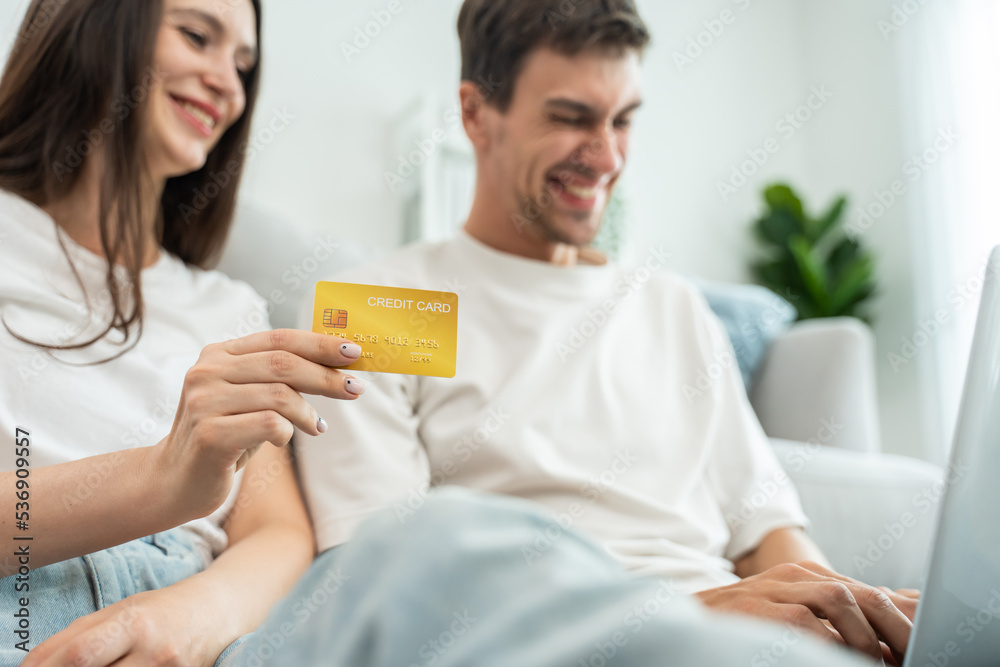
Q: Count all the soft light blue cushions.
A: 1